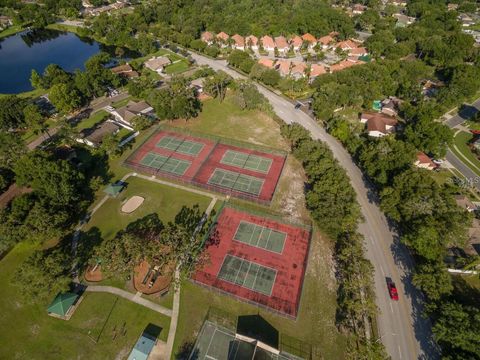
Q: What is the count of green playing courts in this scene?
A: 6